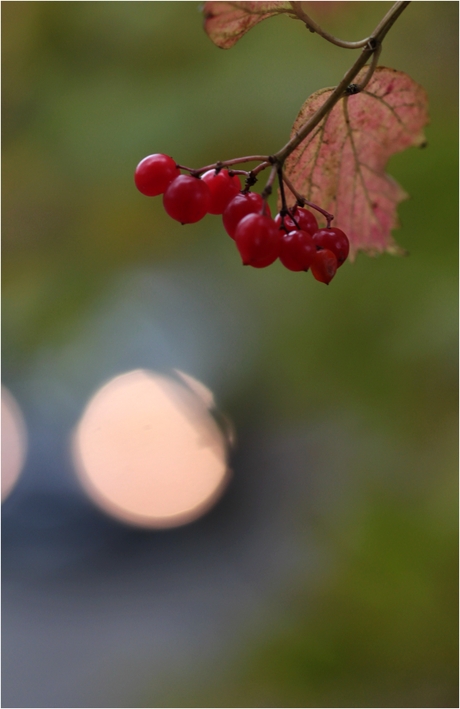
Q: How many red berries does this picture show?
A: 9